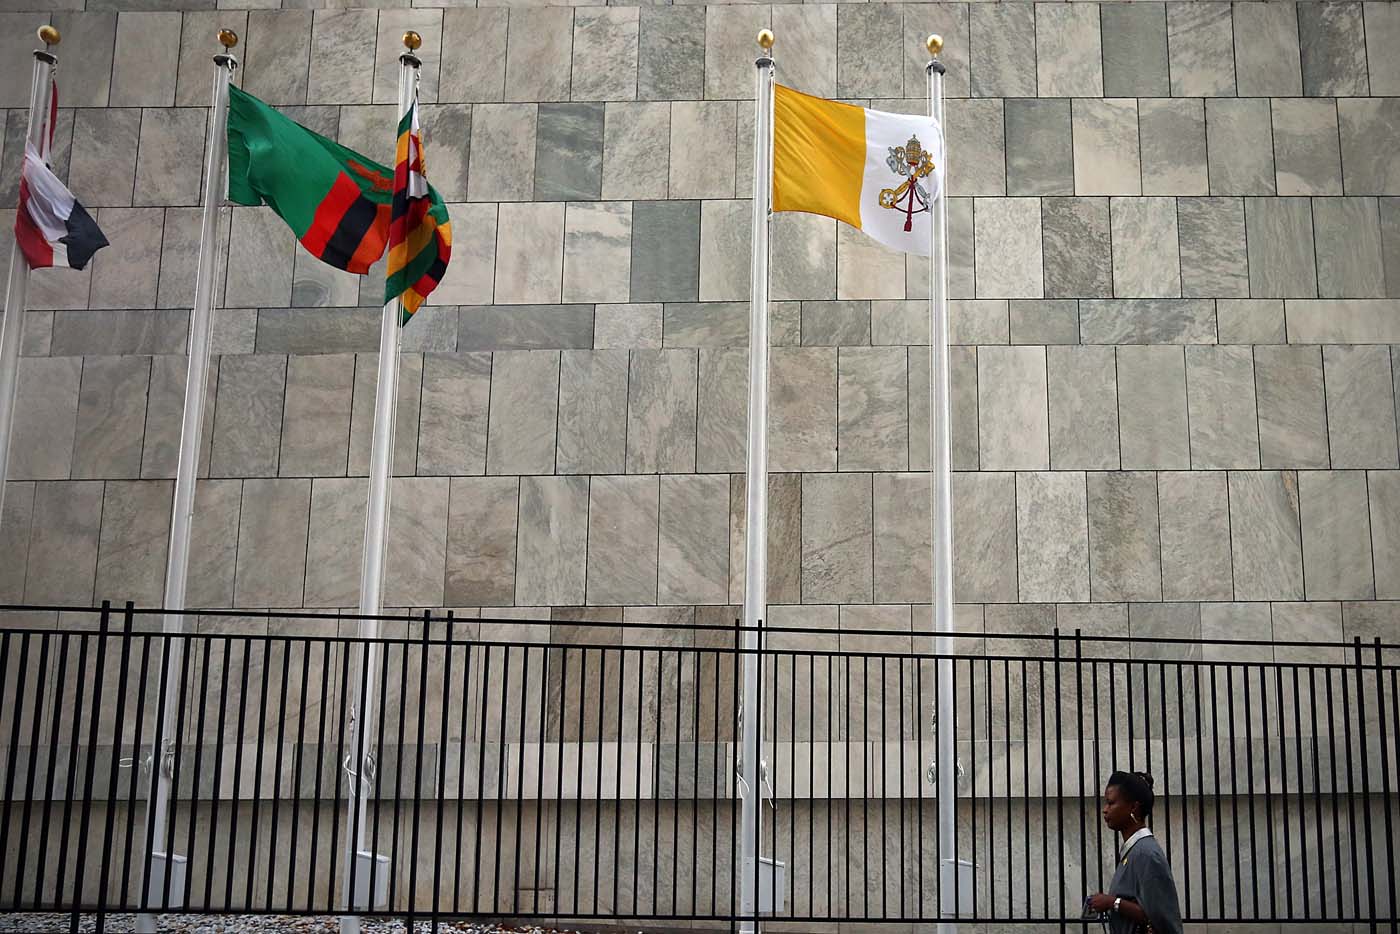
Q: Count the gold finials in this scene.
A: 5